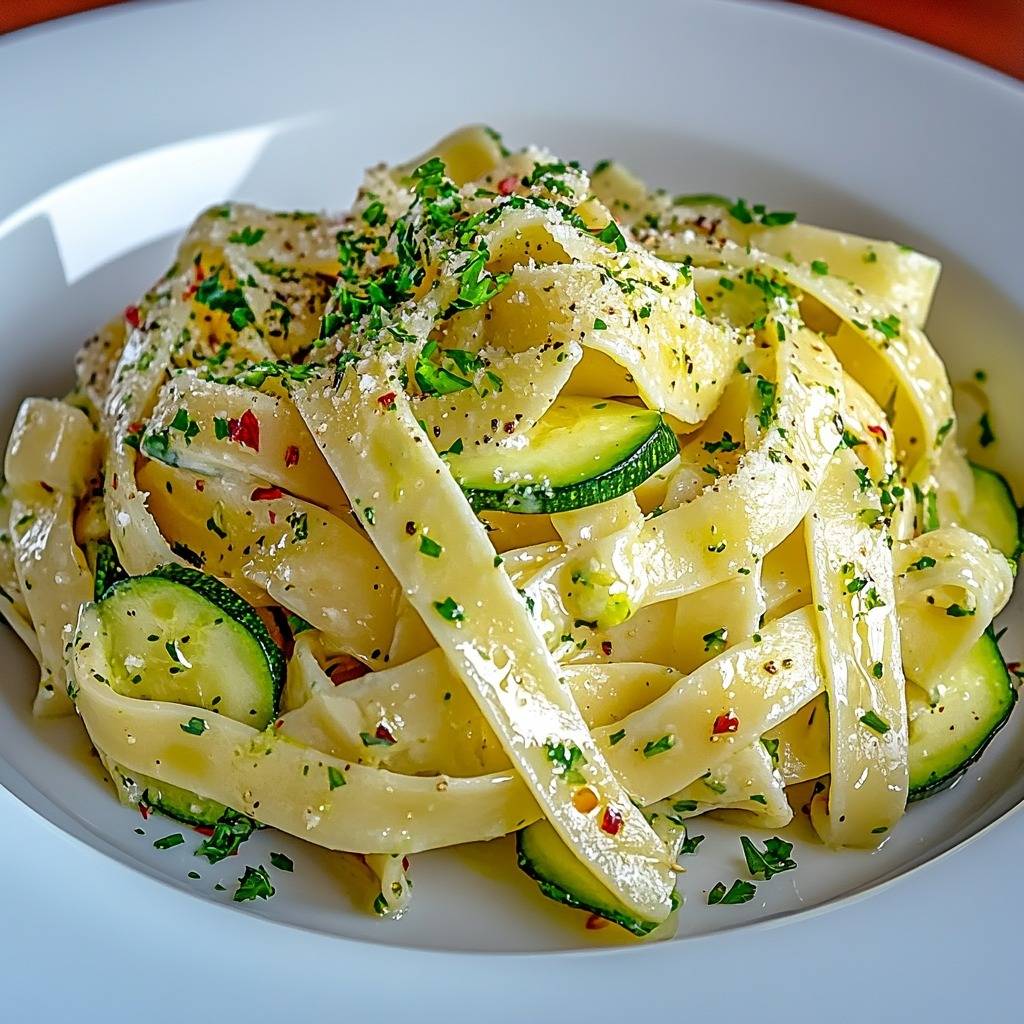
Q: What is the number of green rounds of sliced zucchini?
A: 6